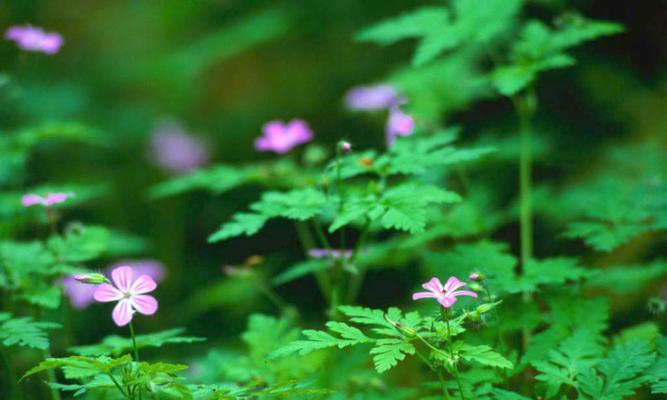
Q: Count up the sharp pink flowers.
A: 2